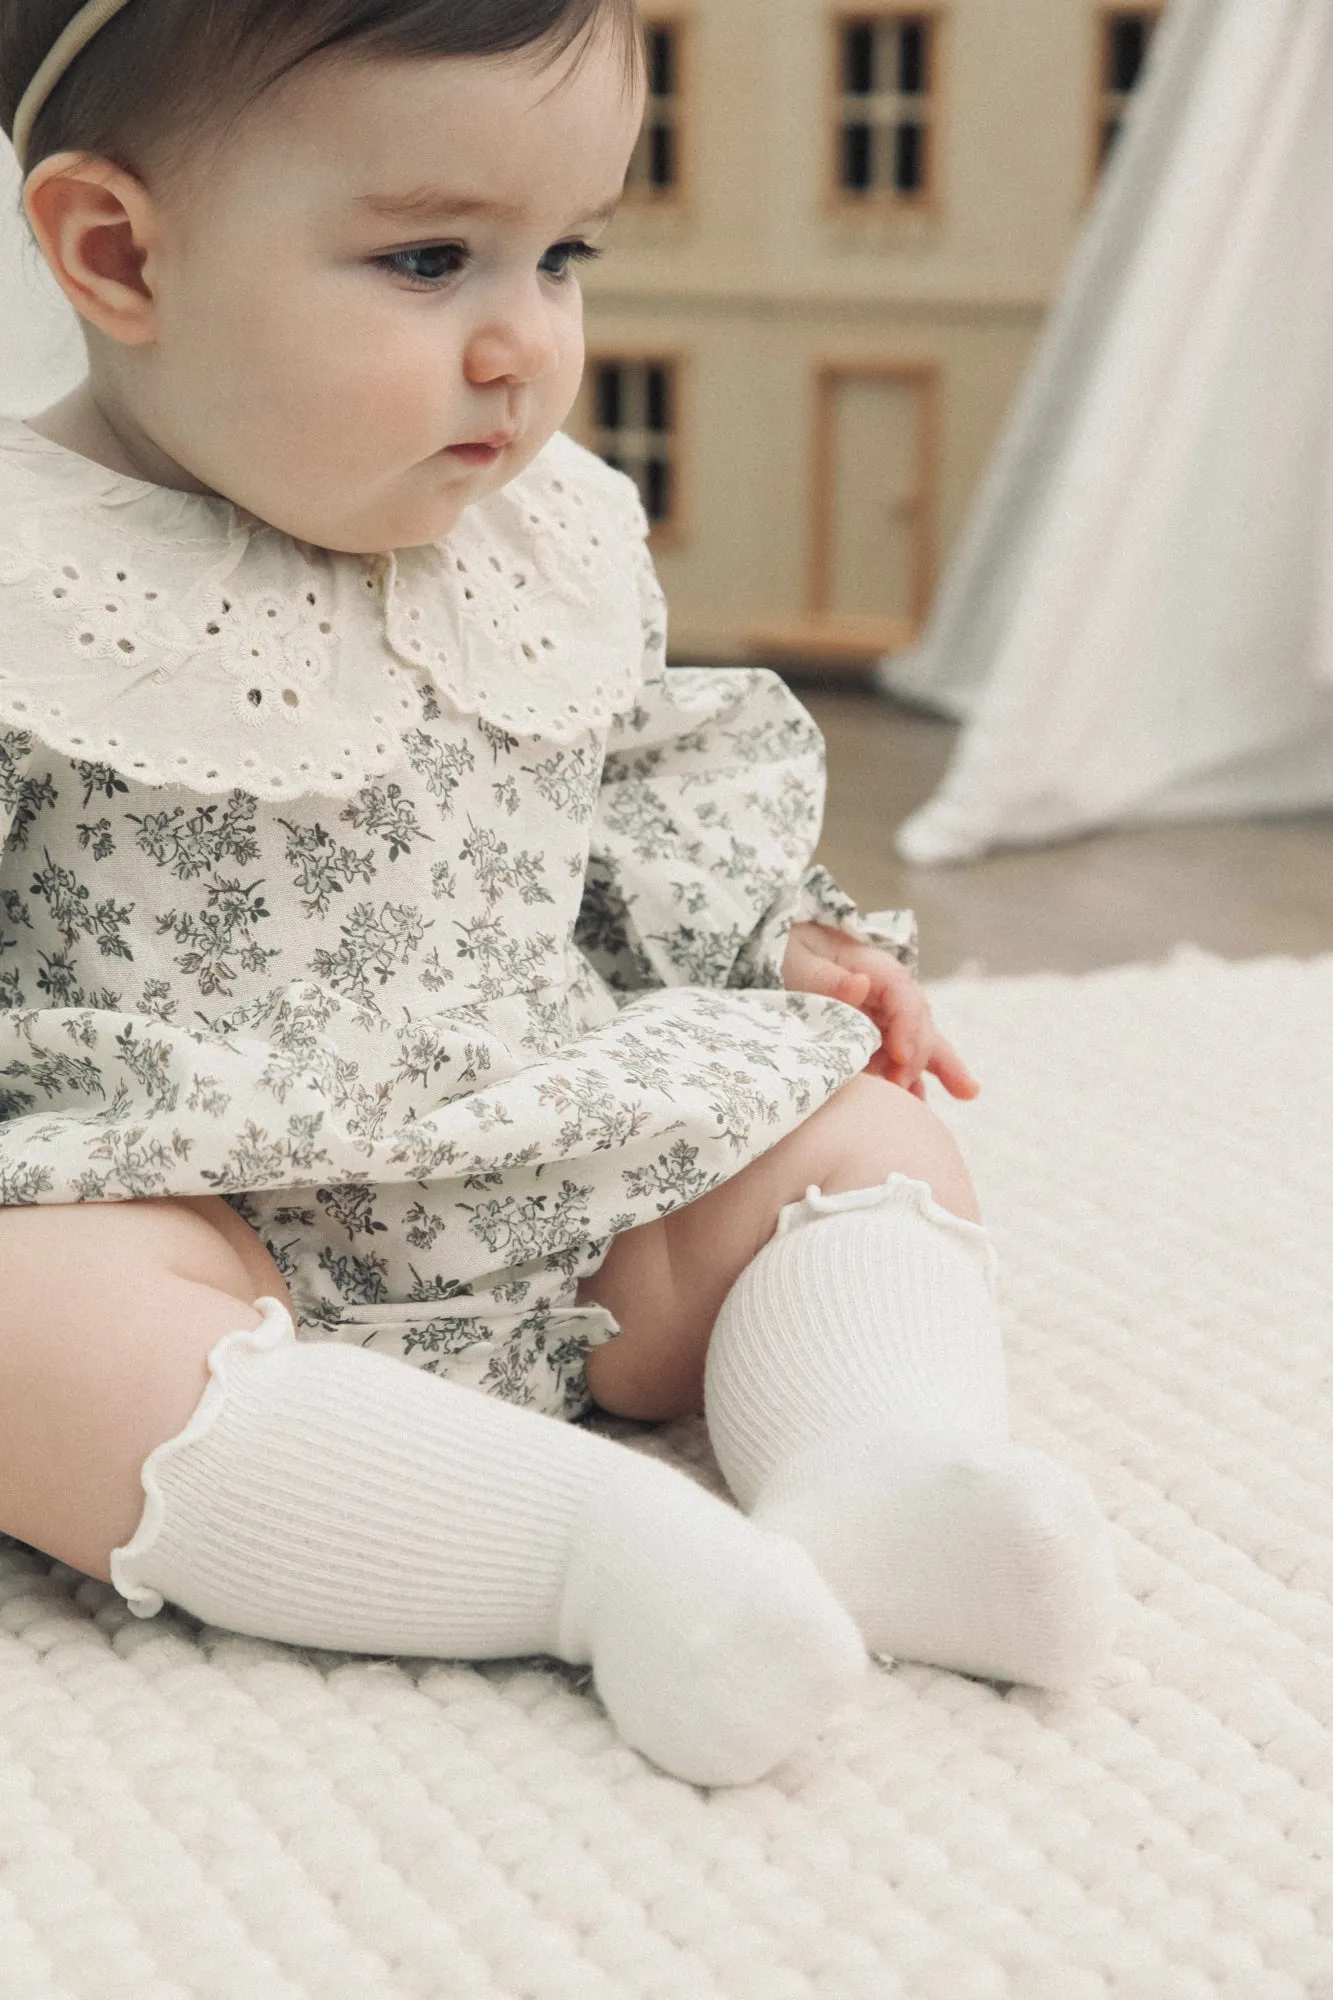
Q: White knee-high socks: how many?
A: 2